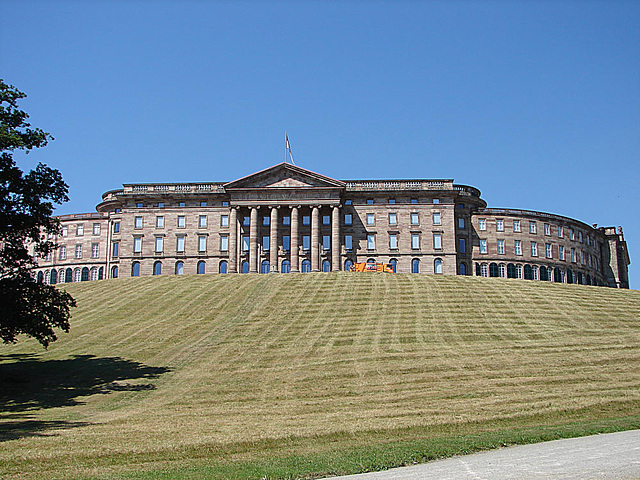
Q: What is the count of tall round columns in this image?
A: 6